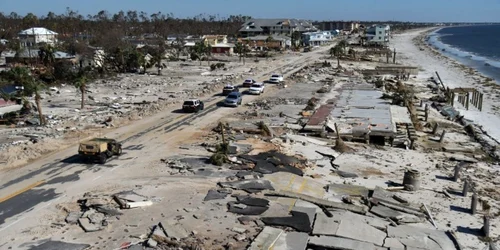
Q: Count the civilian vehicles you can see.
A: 6